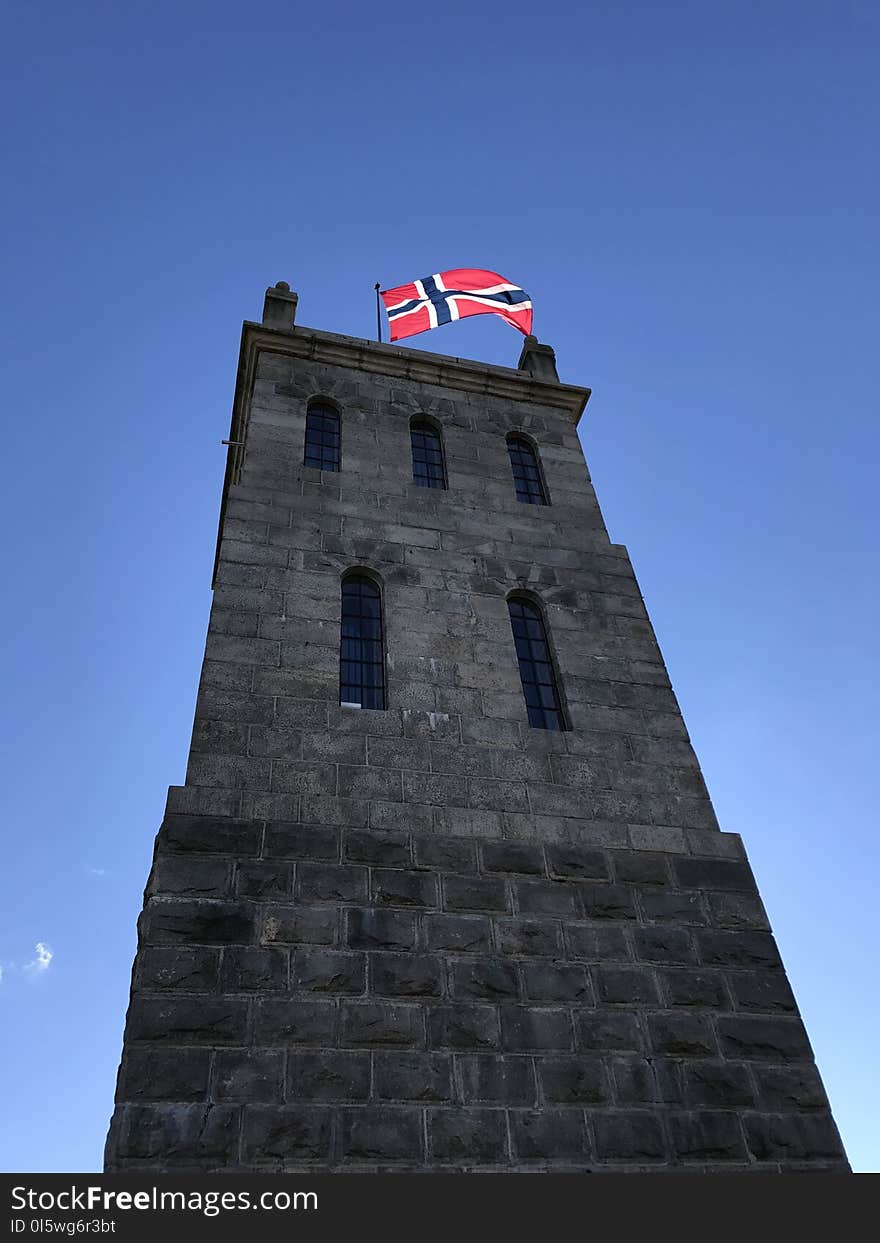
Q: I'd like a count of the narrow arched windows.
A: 5